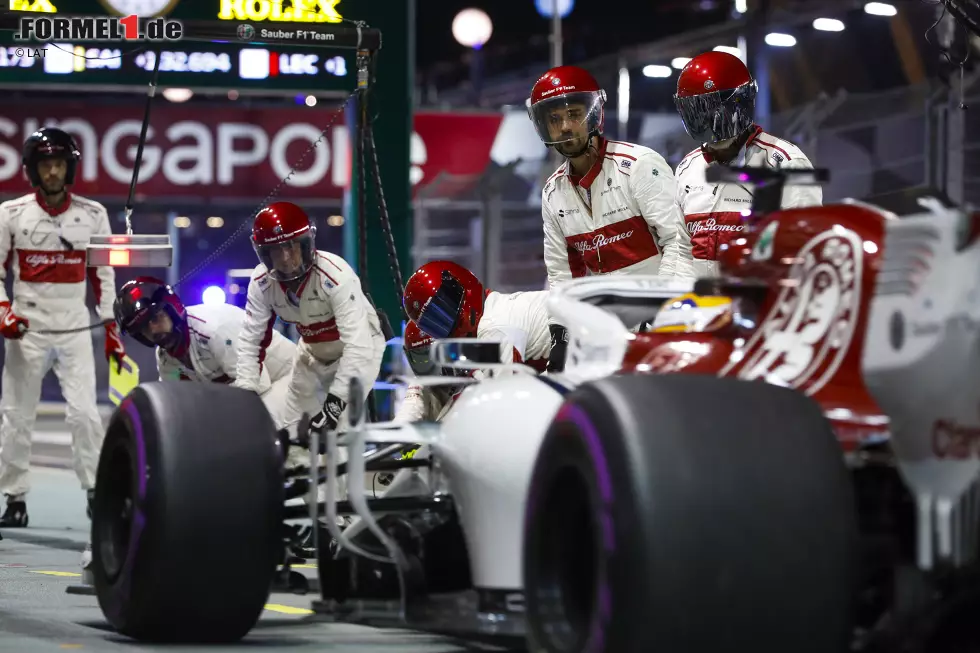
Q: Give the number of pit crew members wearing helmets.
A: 7